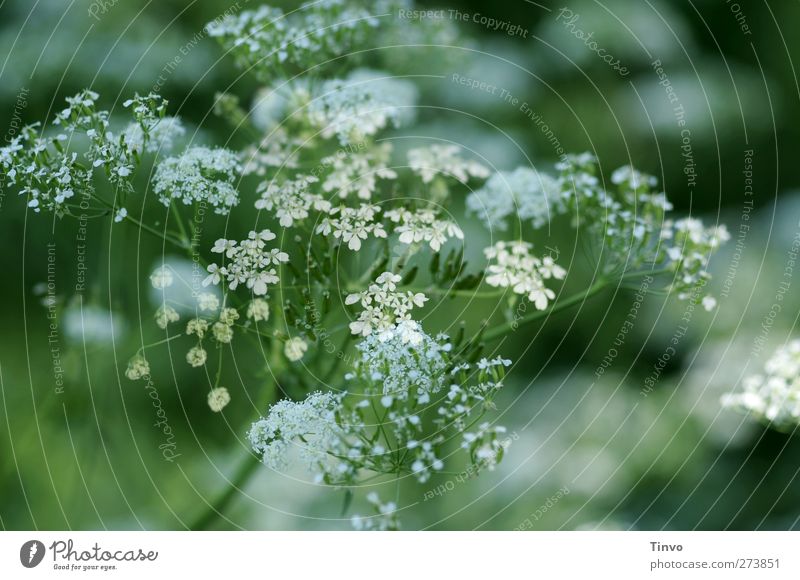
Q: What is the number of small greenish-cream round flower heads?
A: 11